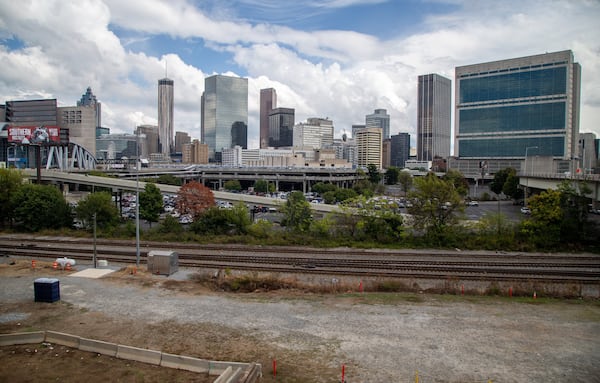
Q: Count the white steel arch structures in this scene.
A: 1